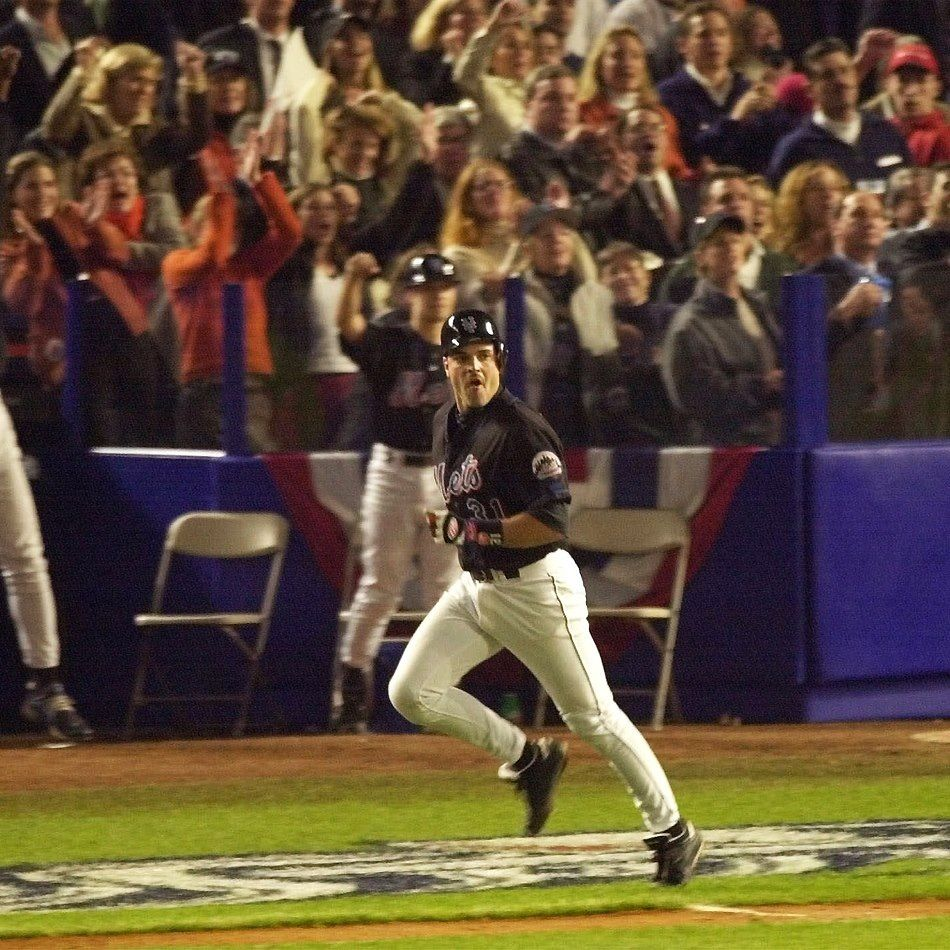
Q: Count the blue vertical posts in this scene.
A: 4